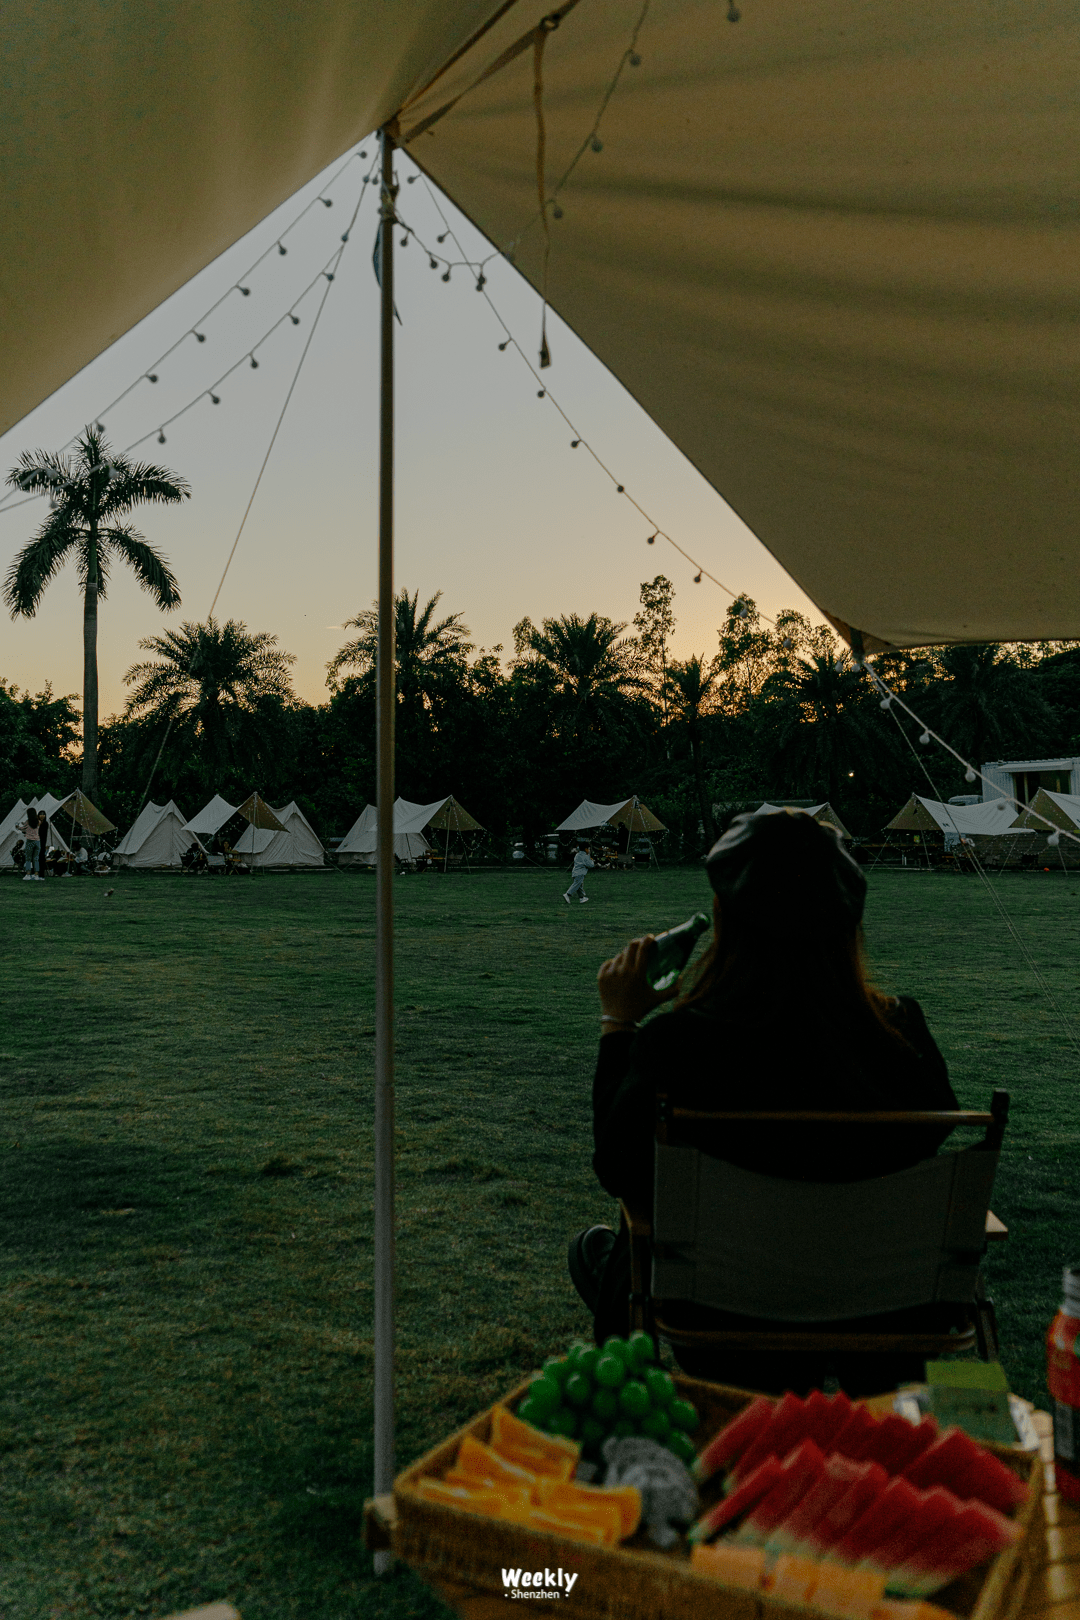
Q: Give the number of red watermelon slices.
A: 15